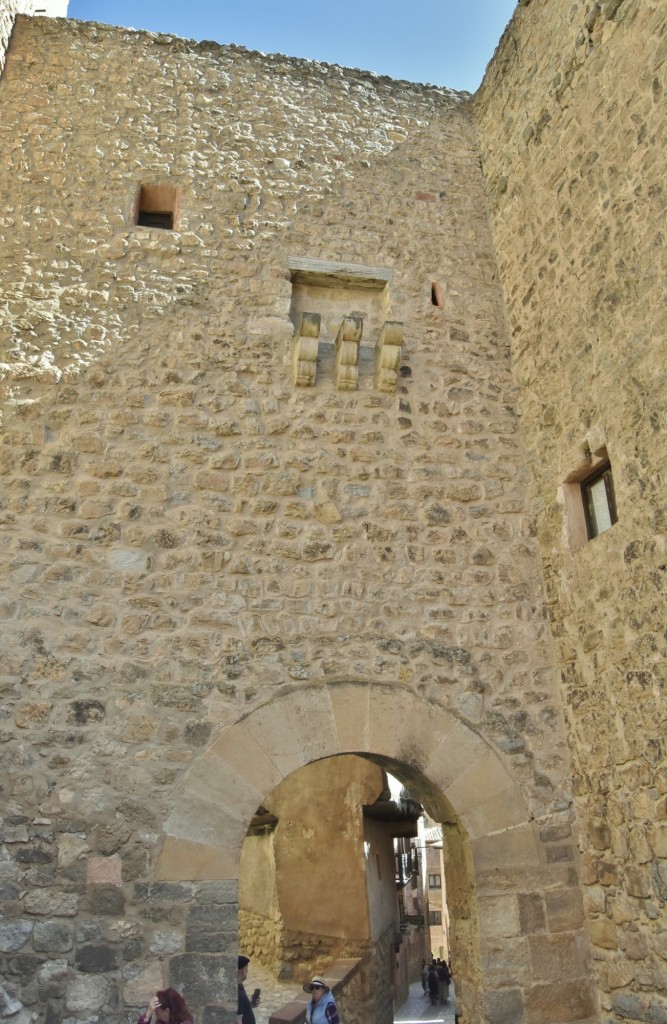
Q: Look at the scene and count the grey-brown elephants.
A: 0